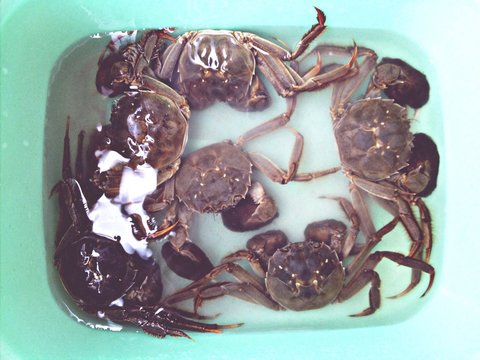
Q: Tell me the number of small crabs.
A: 6